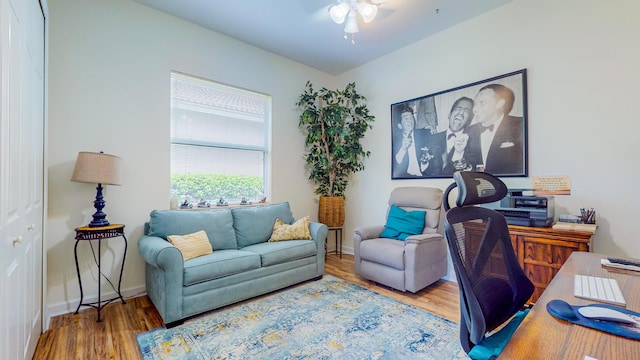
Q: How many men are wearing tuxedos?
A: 3